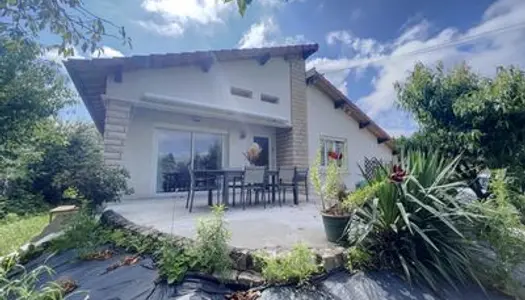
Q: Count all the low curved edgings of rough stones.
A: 1